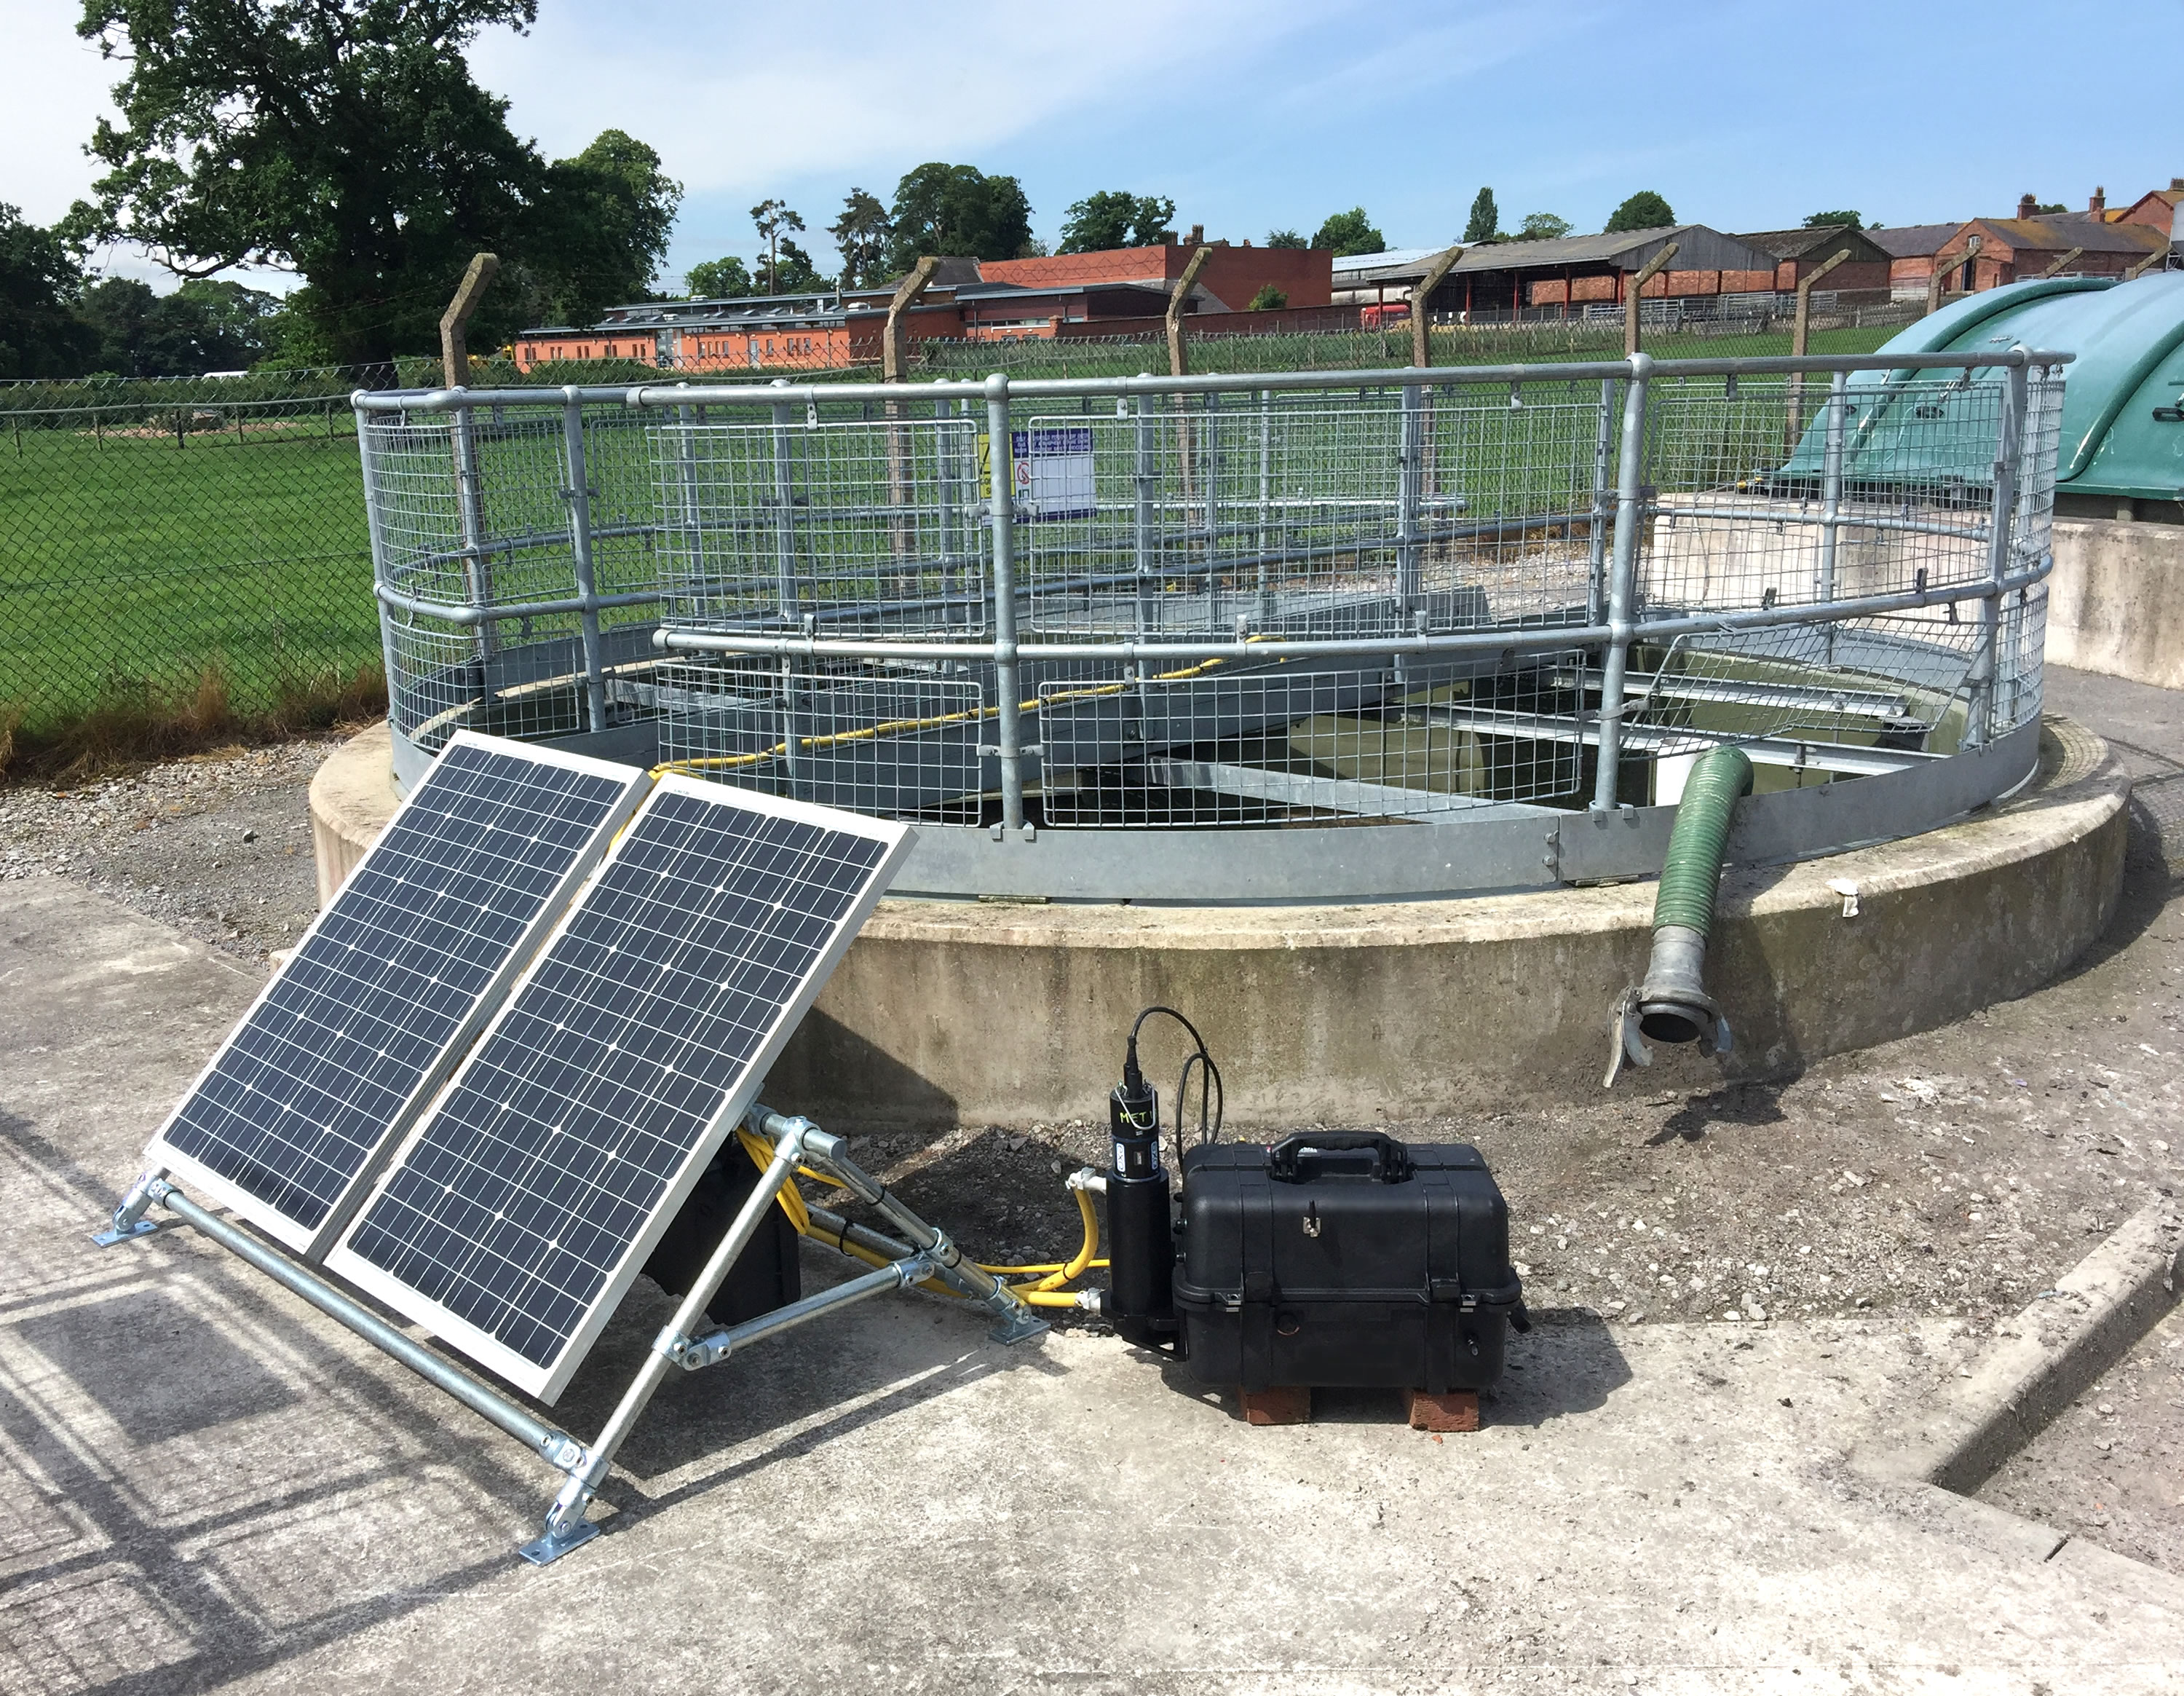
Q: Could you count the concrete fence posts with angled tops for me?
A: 9